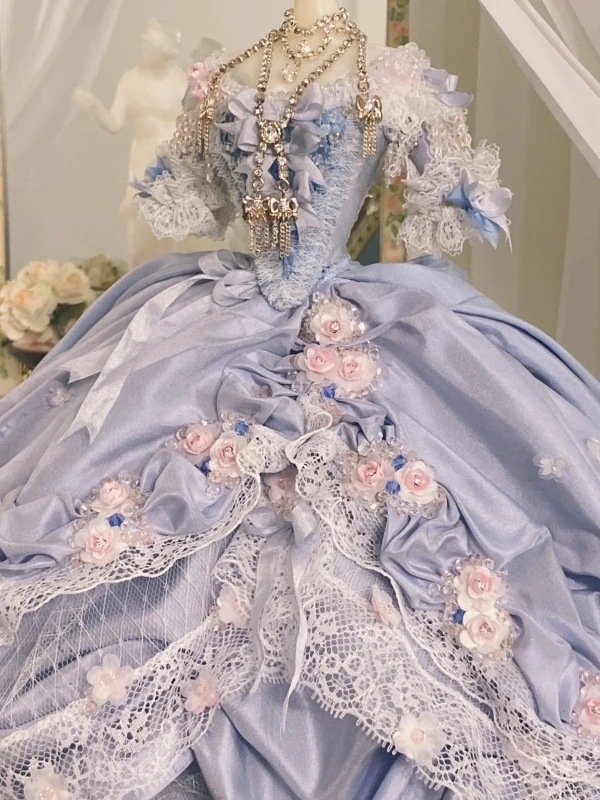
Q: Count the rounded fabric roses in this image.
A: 12